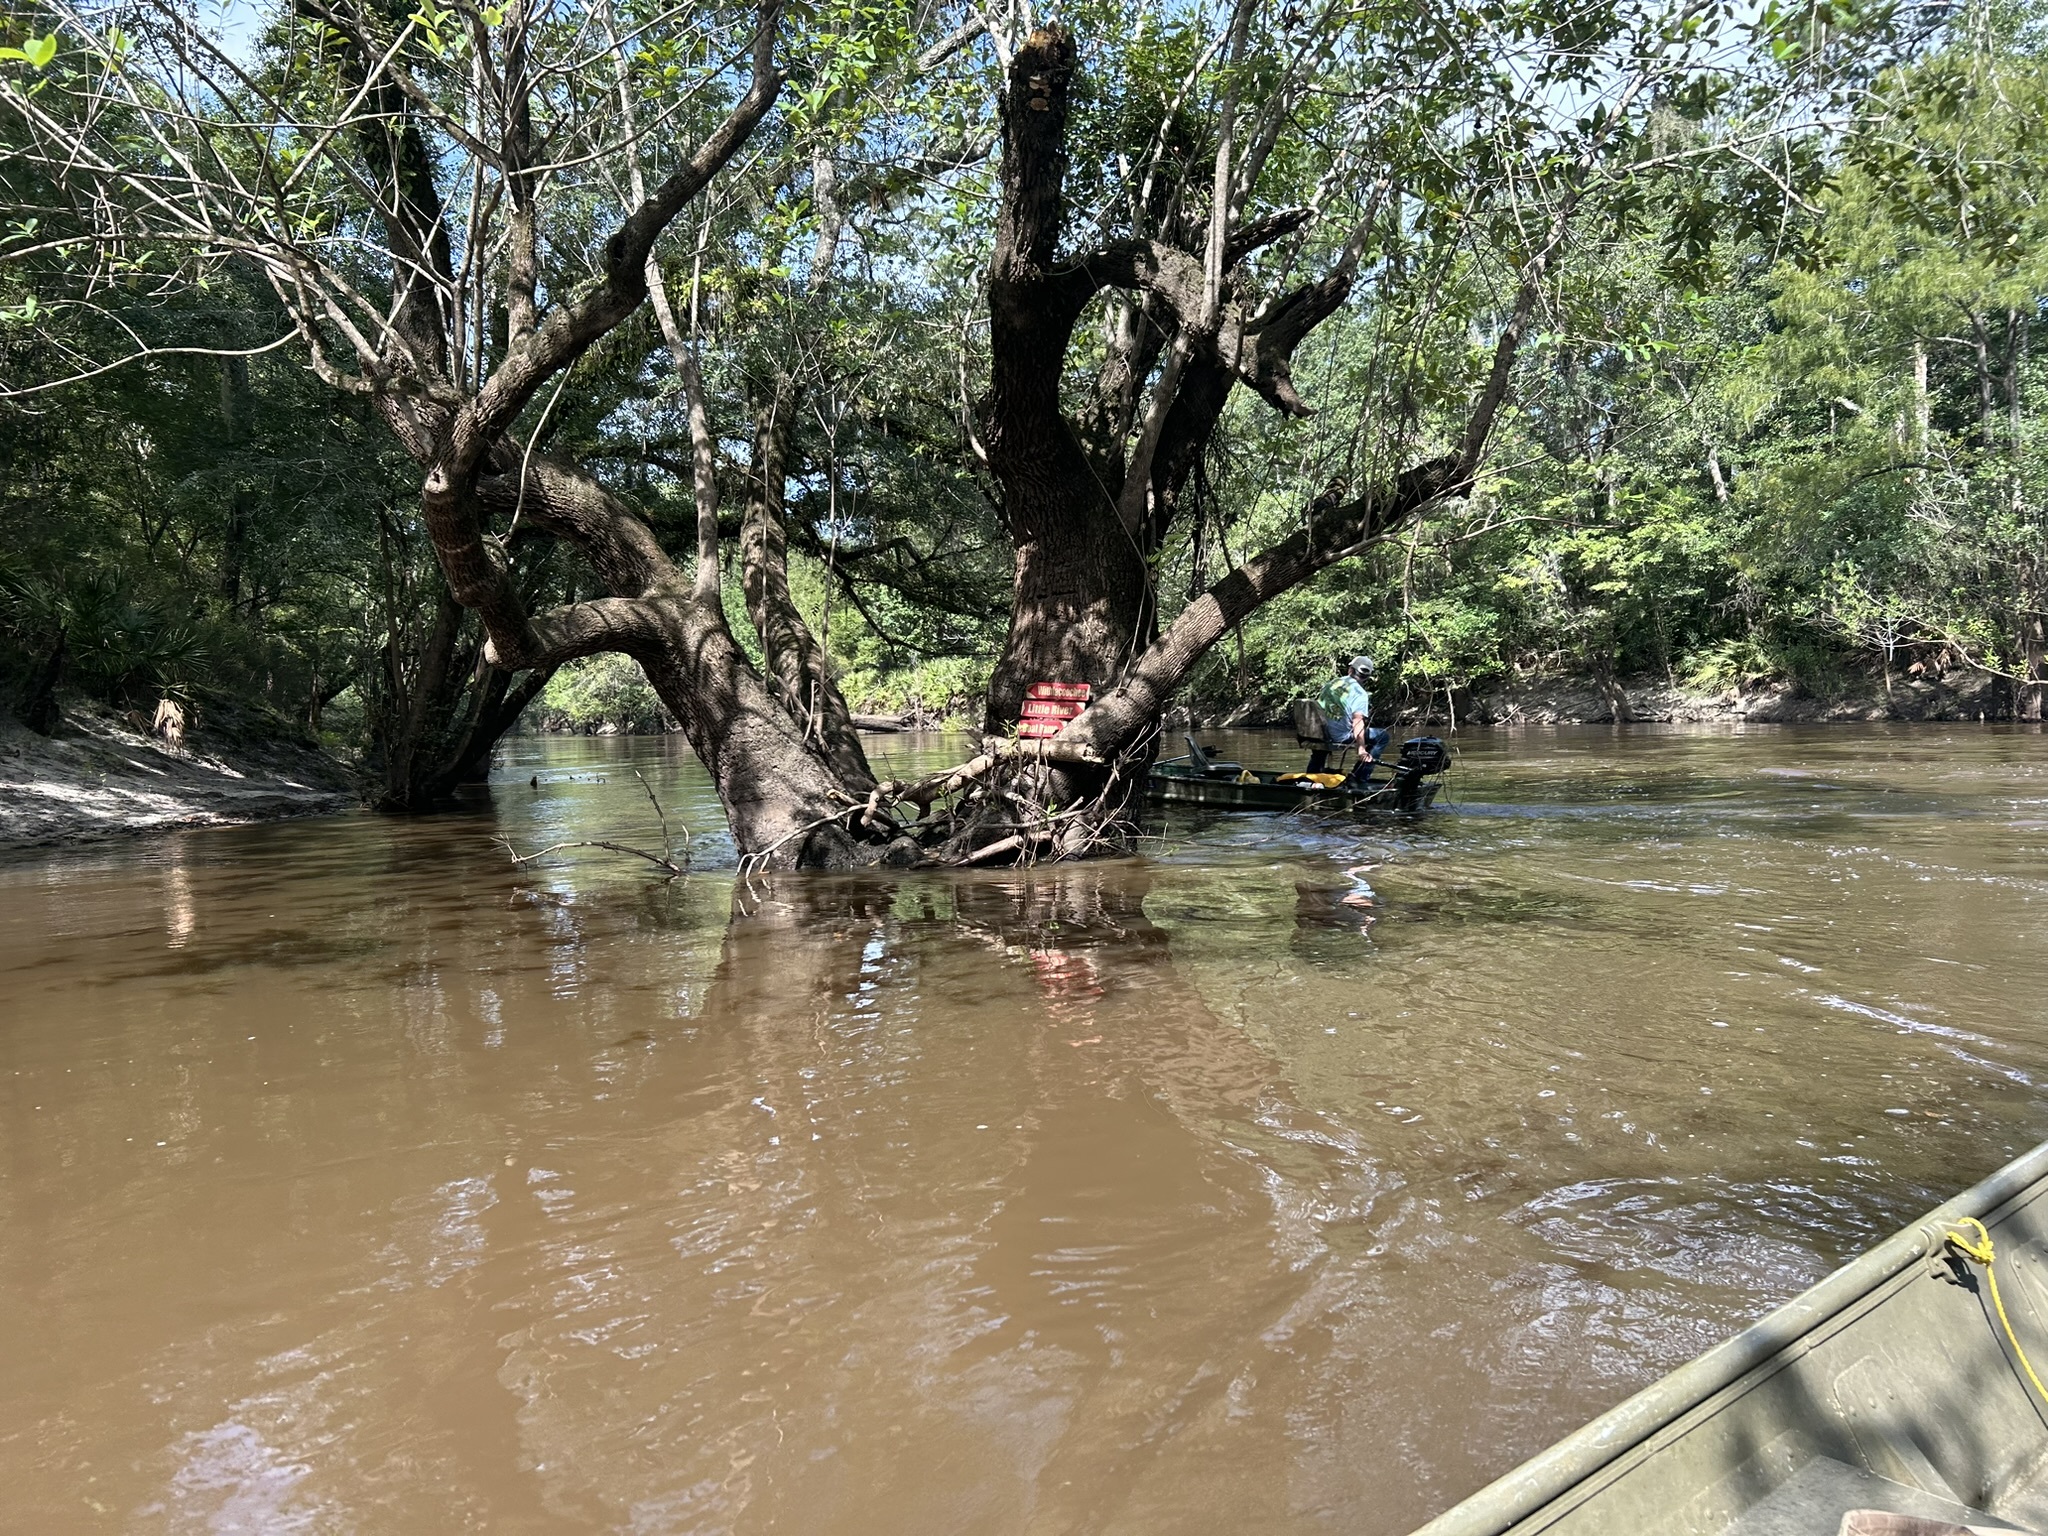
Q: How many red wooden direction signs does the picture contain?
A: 3